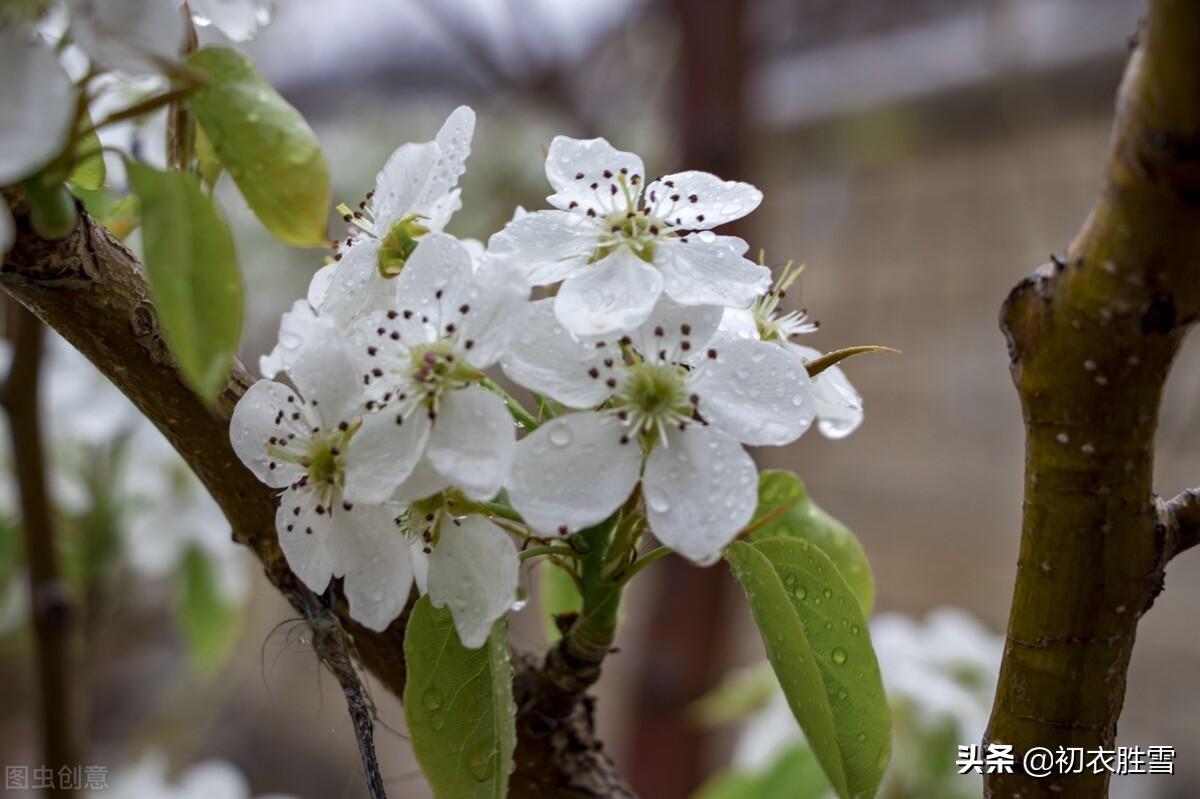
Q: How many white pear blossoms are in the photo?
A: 7